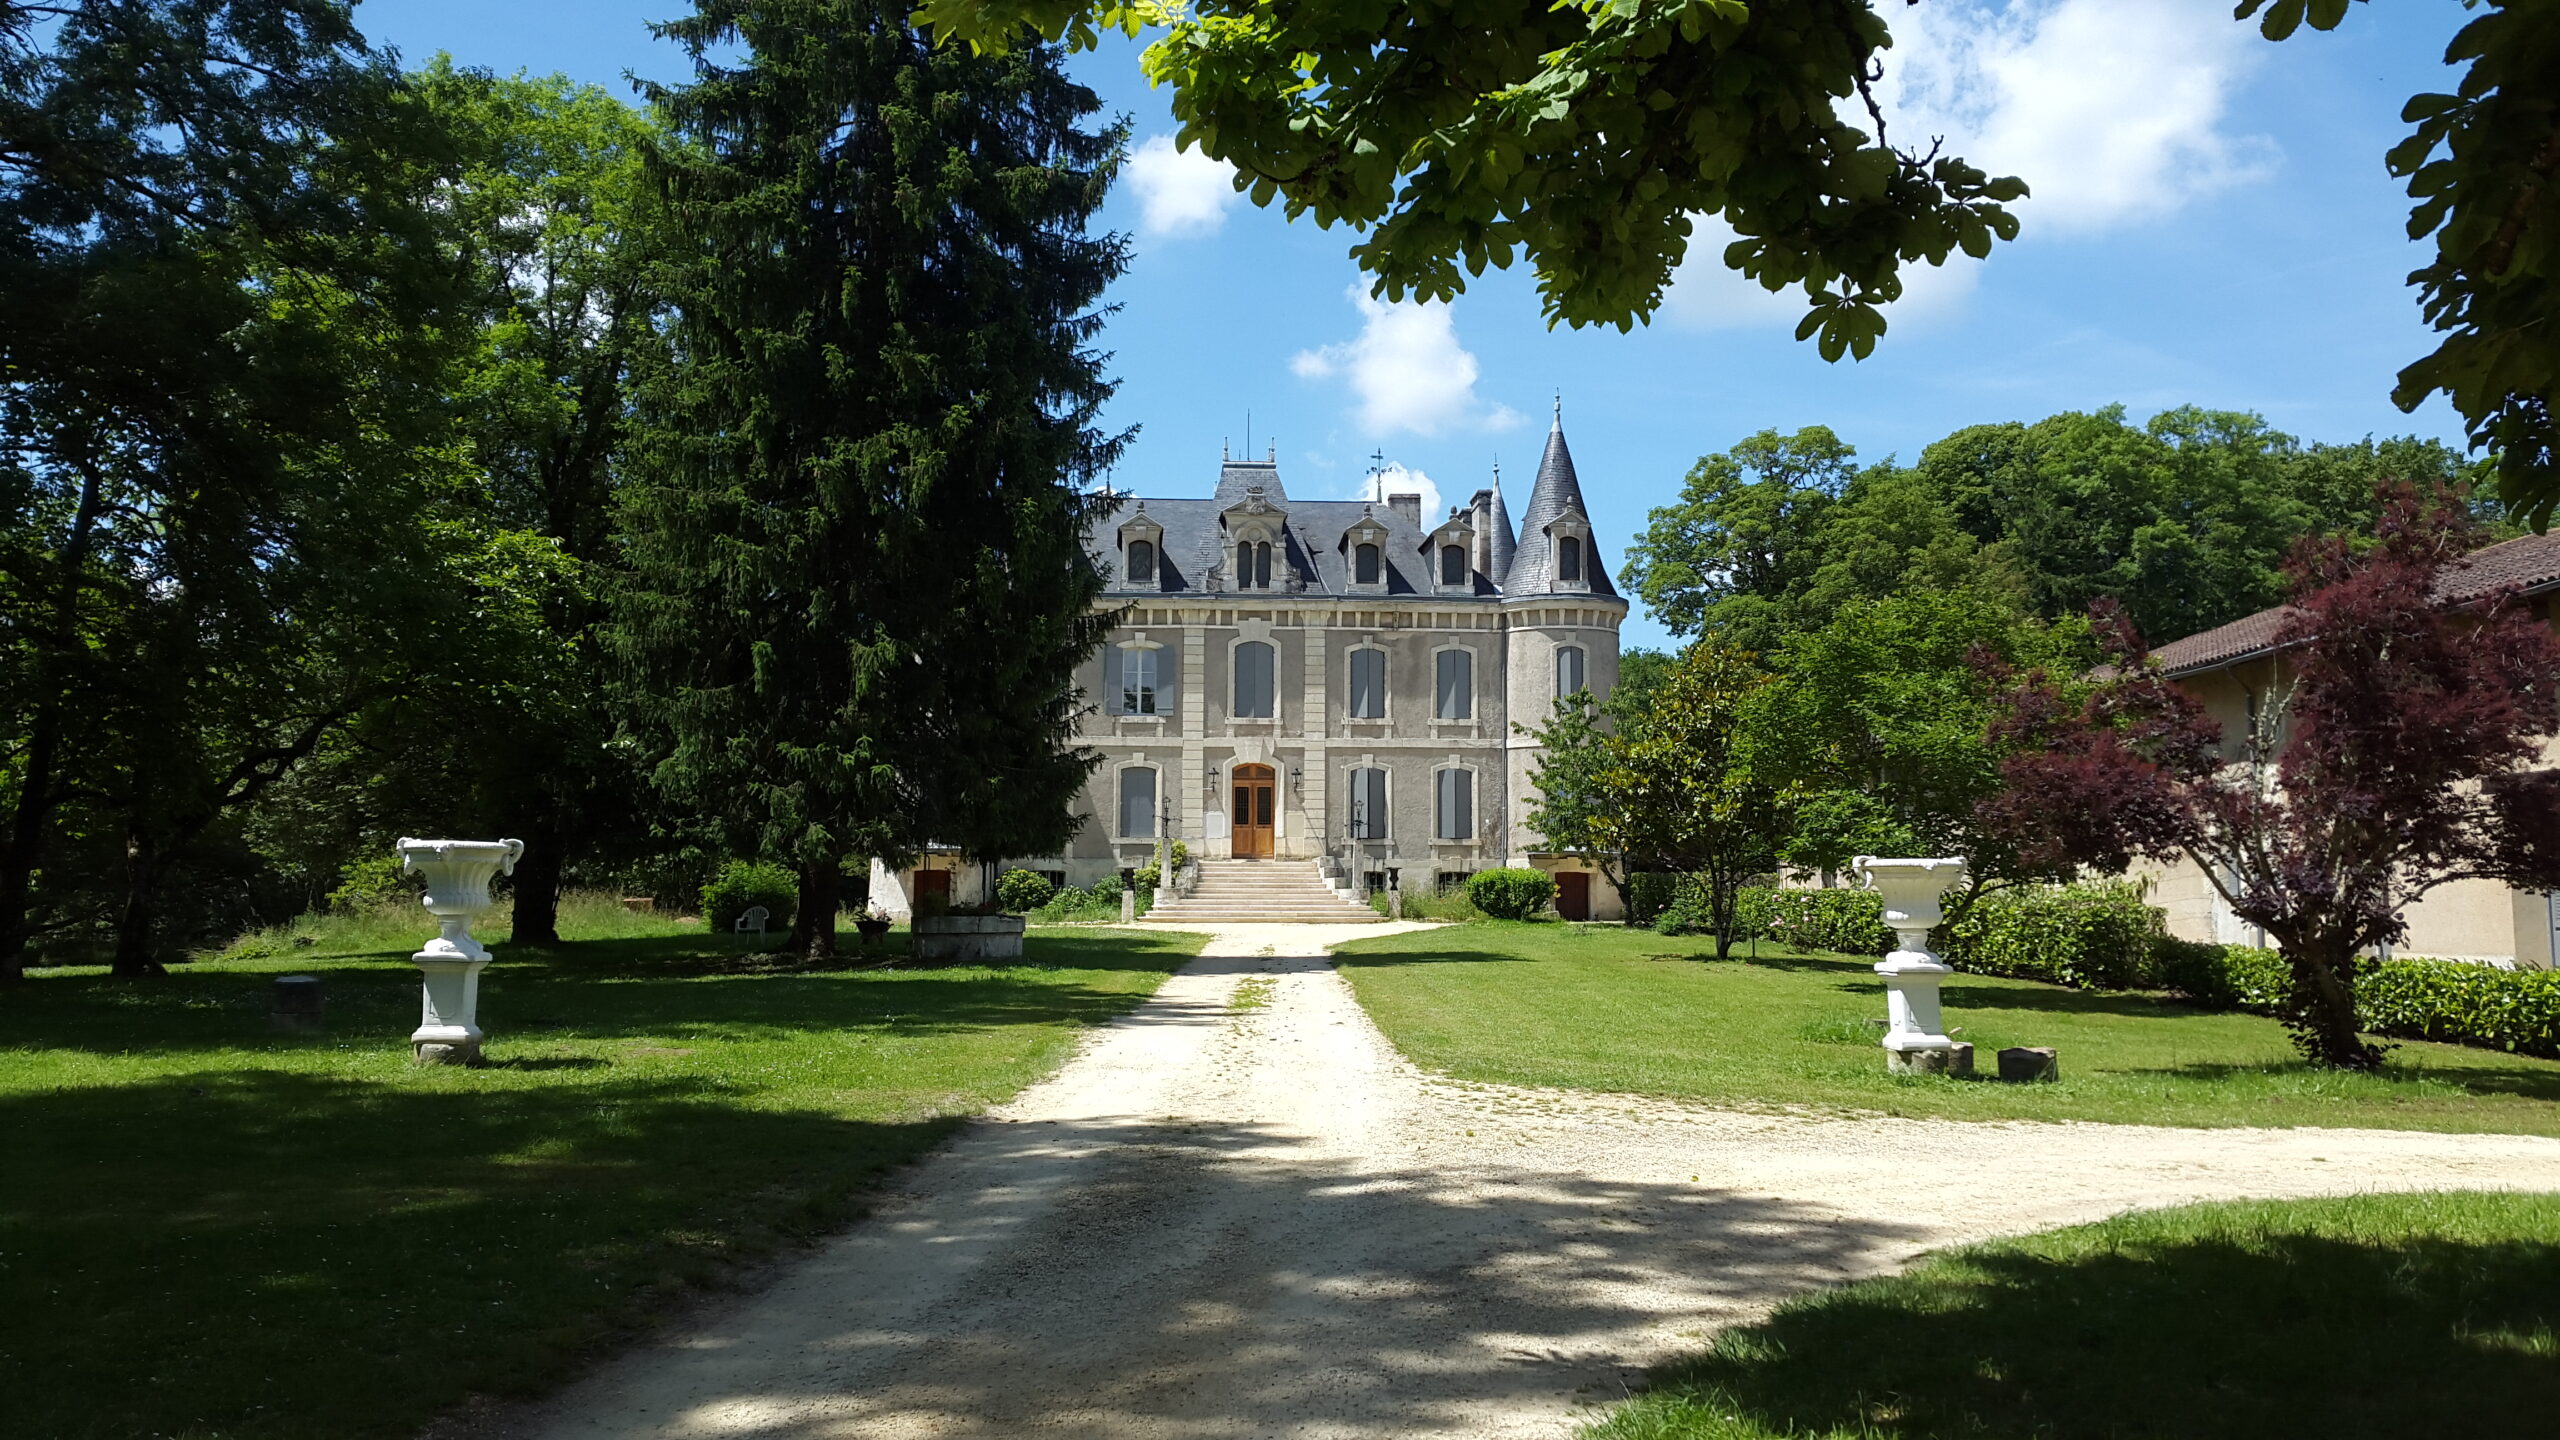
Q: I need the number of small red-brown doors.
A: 2